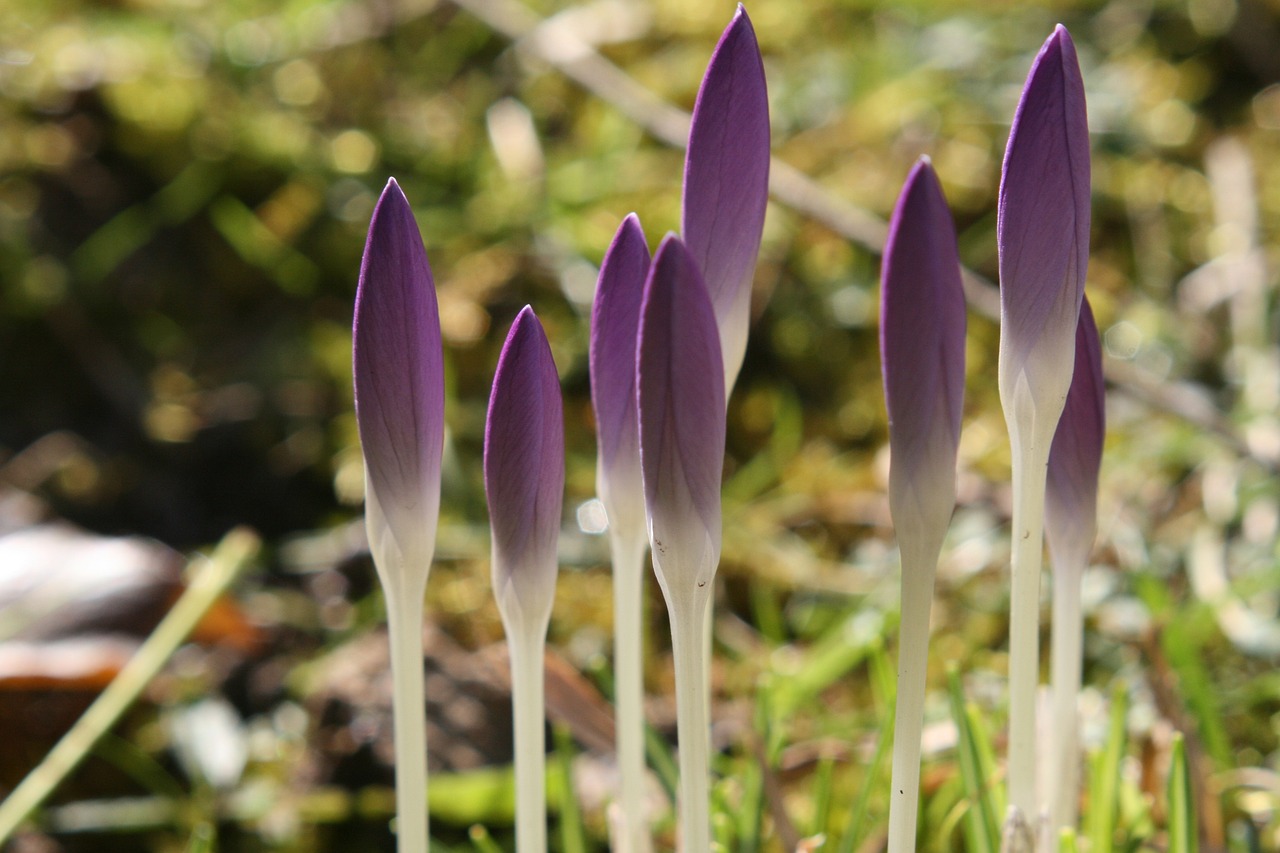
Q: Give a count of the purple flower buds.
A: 8